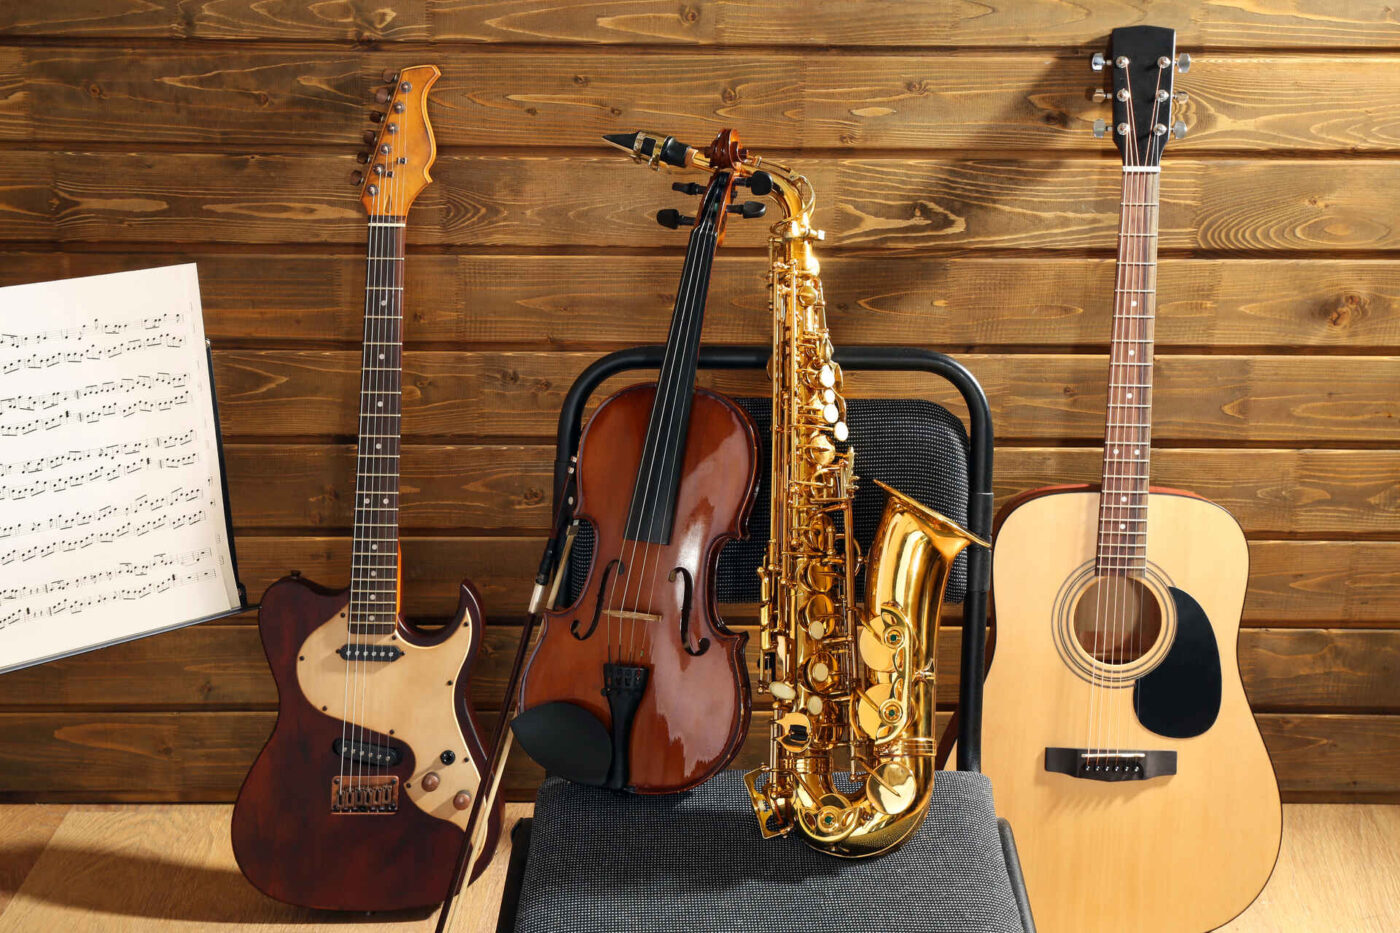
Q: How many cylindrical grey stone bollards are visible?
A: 0